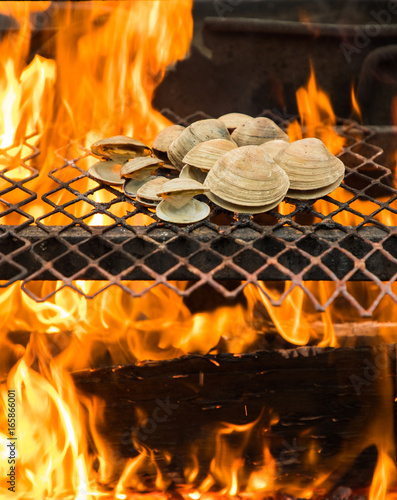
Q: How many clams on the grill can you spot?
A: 12